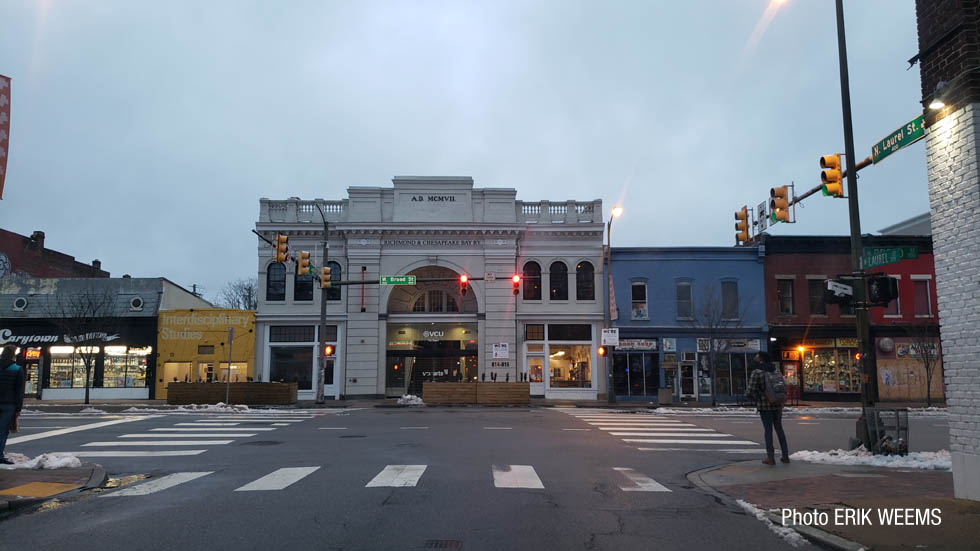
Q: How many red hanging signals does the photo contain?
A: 2